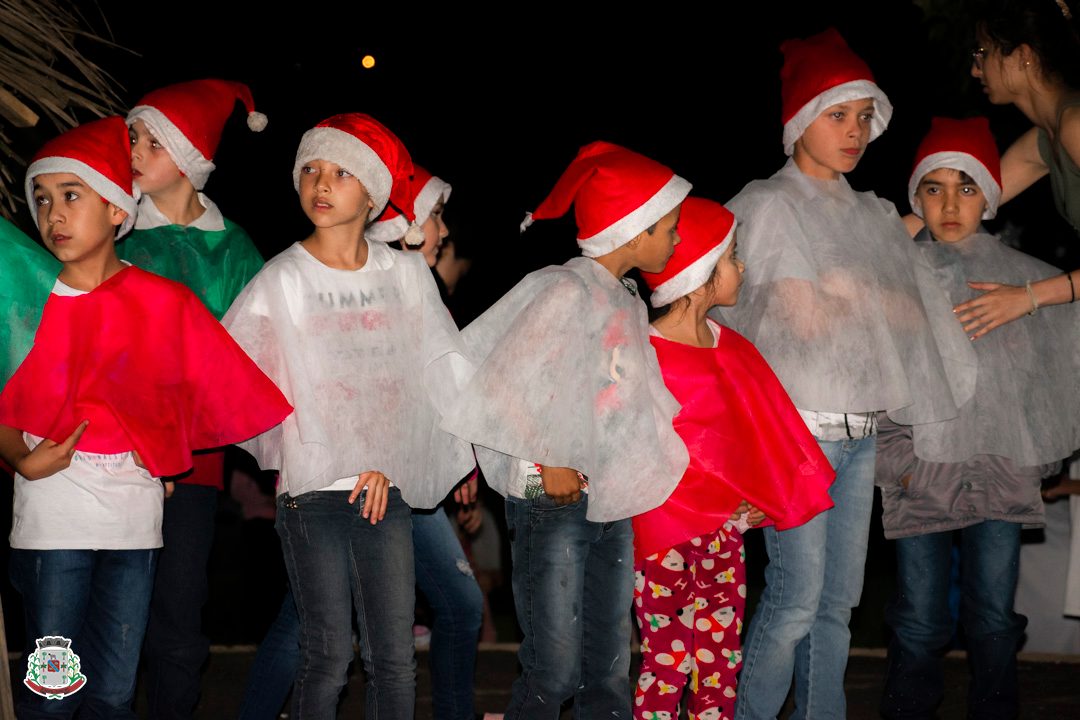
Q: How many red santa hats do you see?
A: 8